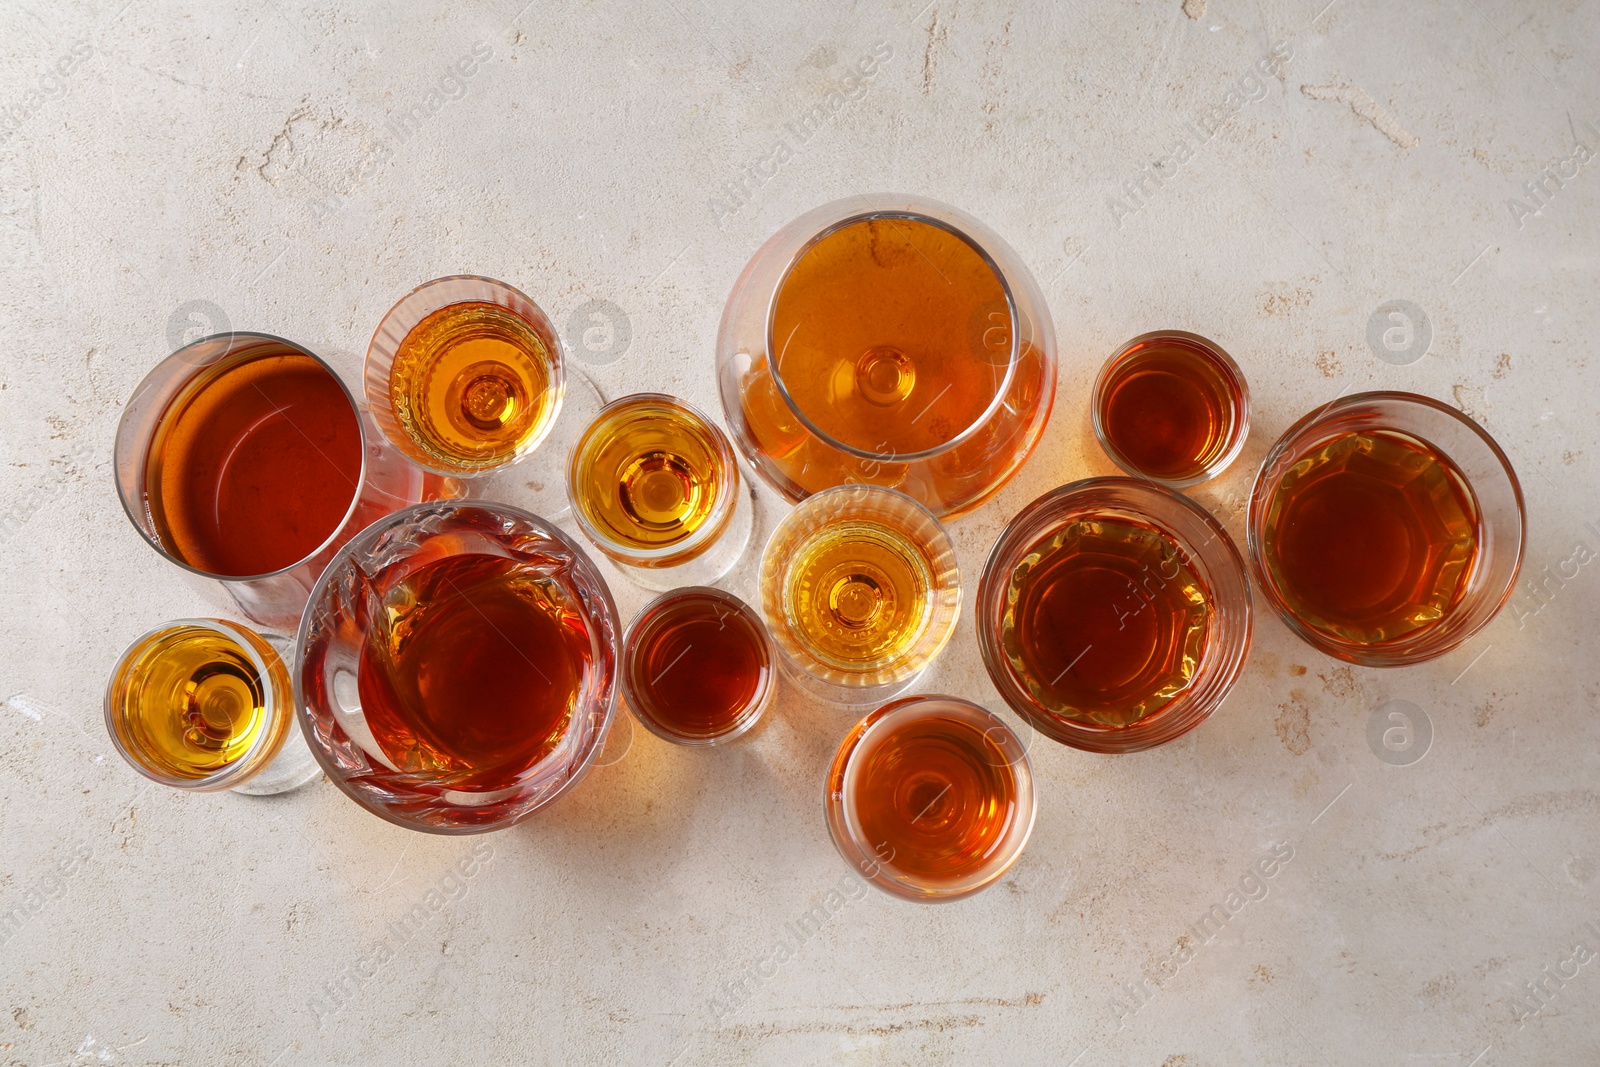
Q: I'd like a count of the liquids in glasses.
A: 12